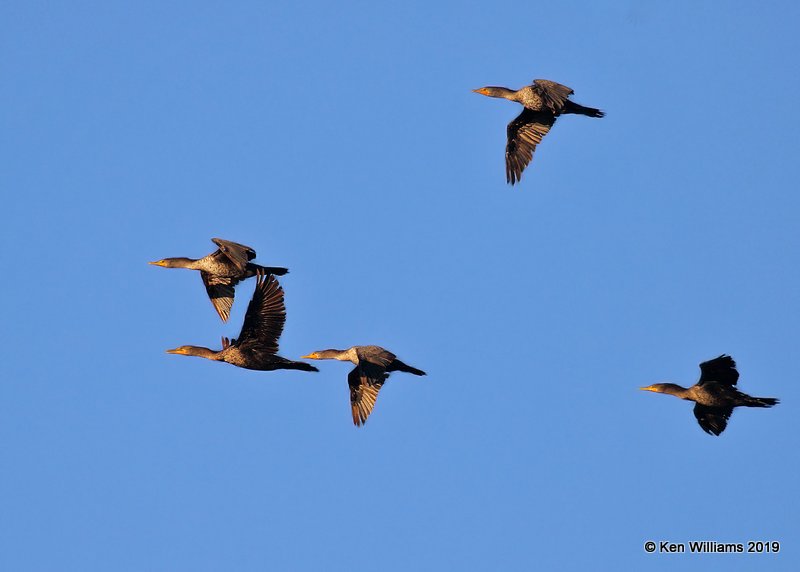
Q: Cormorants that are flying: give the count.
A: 5